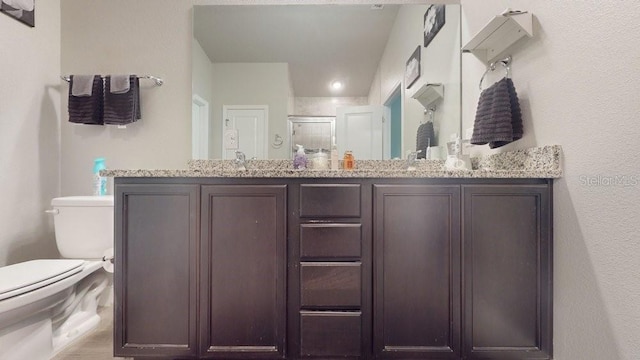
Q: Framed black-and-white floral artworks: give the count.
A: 3